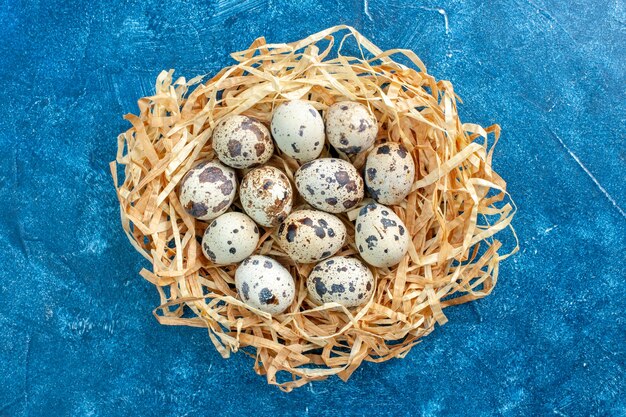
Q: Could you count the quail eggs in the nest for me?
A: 12